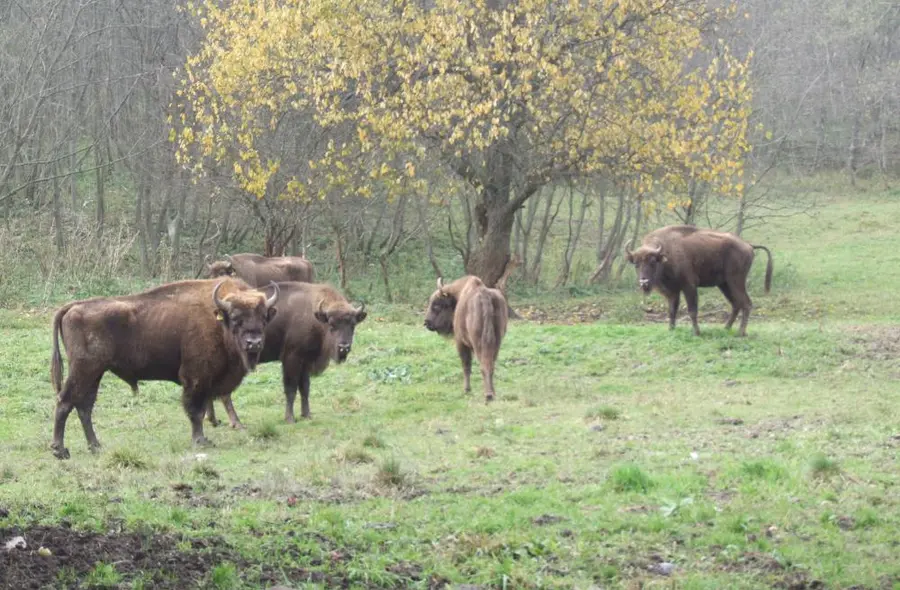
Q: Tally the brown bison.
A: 5